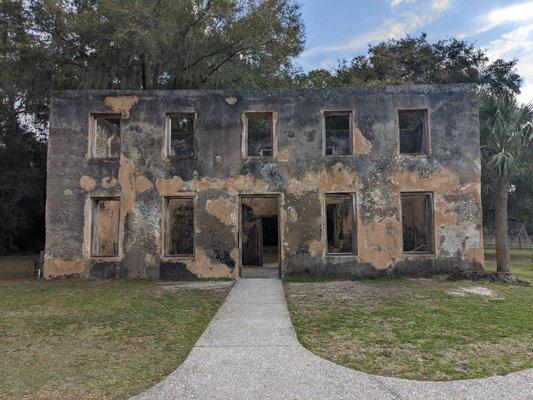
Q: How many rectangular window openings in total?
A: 9